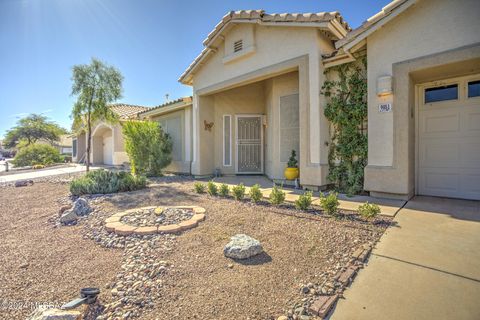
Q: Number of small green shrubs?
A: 9